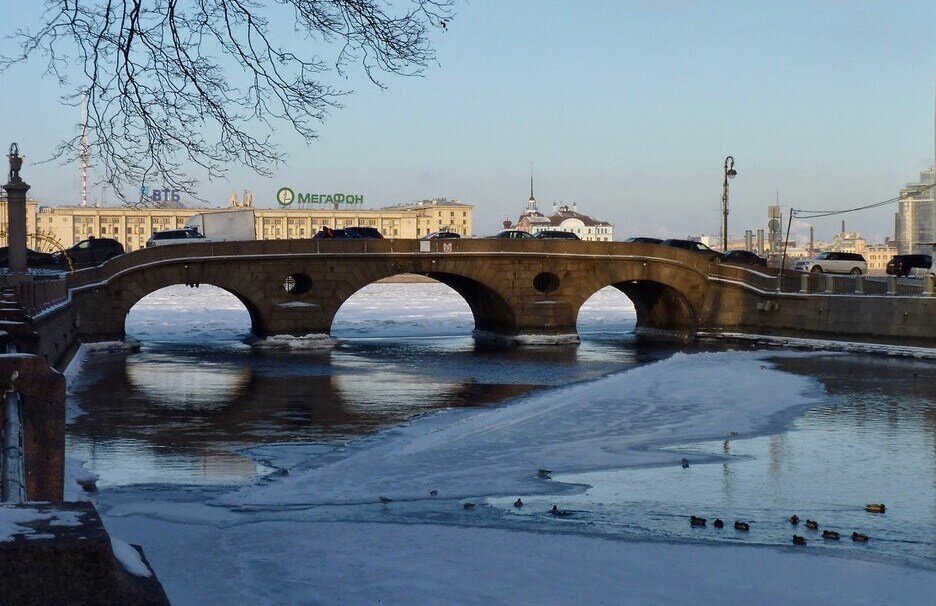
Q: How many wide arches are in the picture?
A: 3